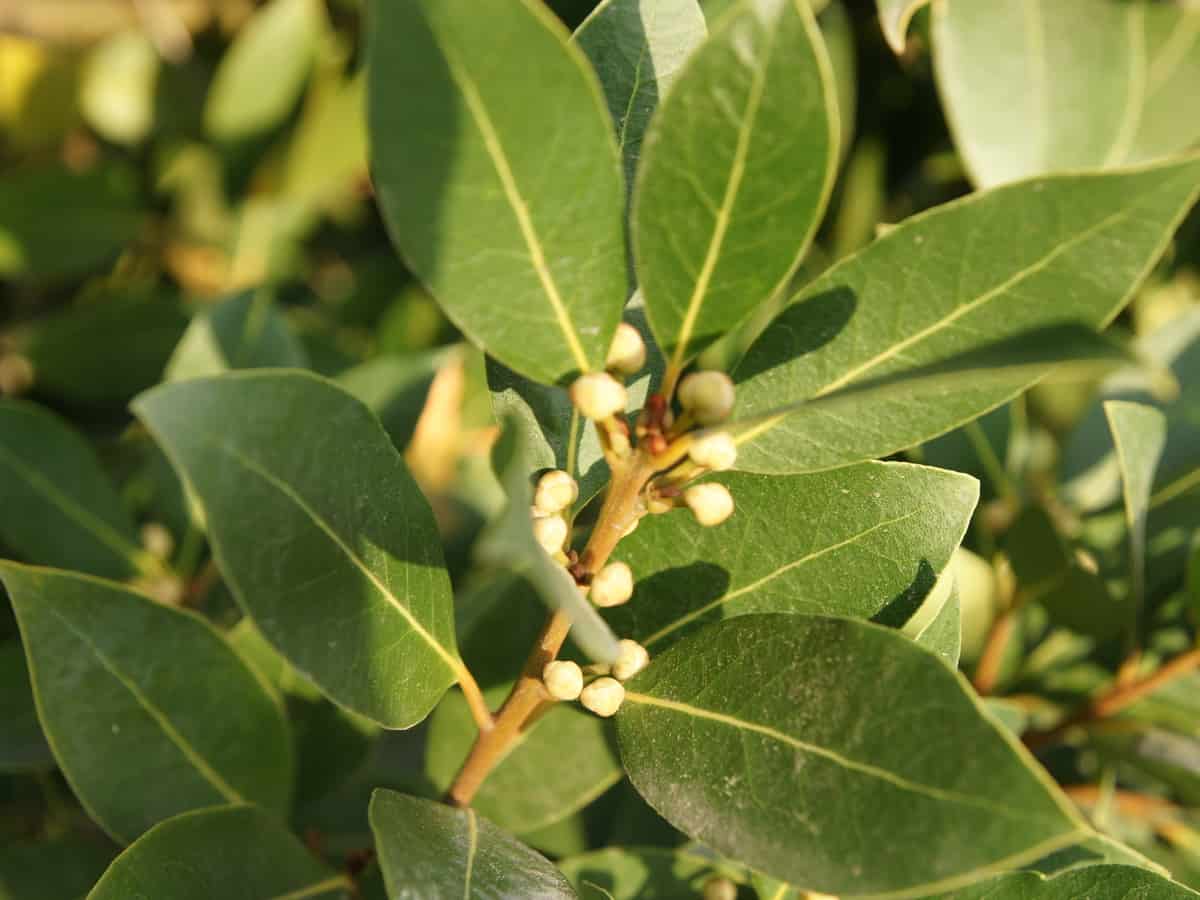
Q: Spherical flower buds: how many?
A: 11